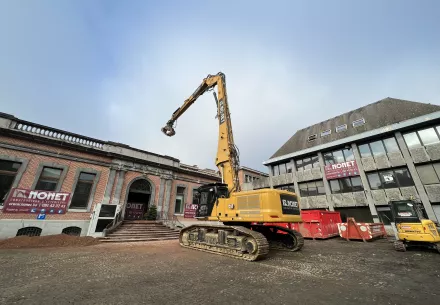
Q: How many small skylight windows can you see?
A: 4